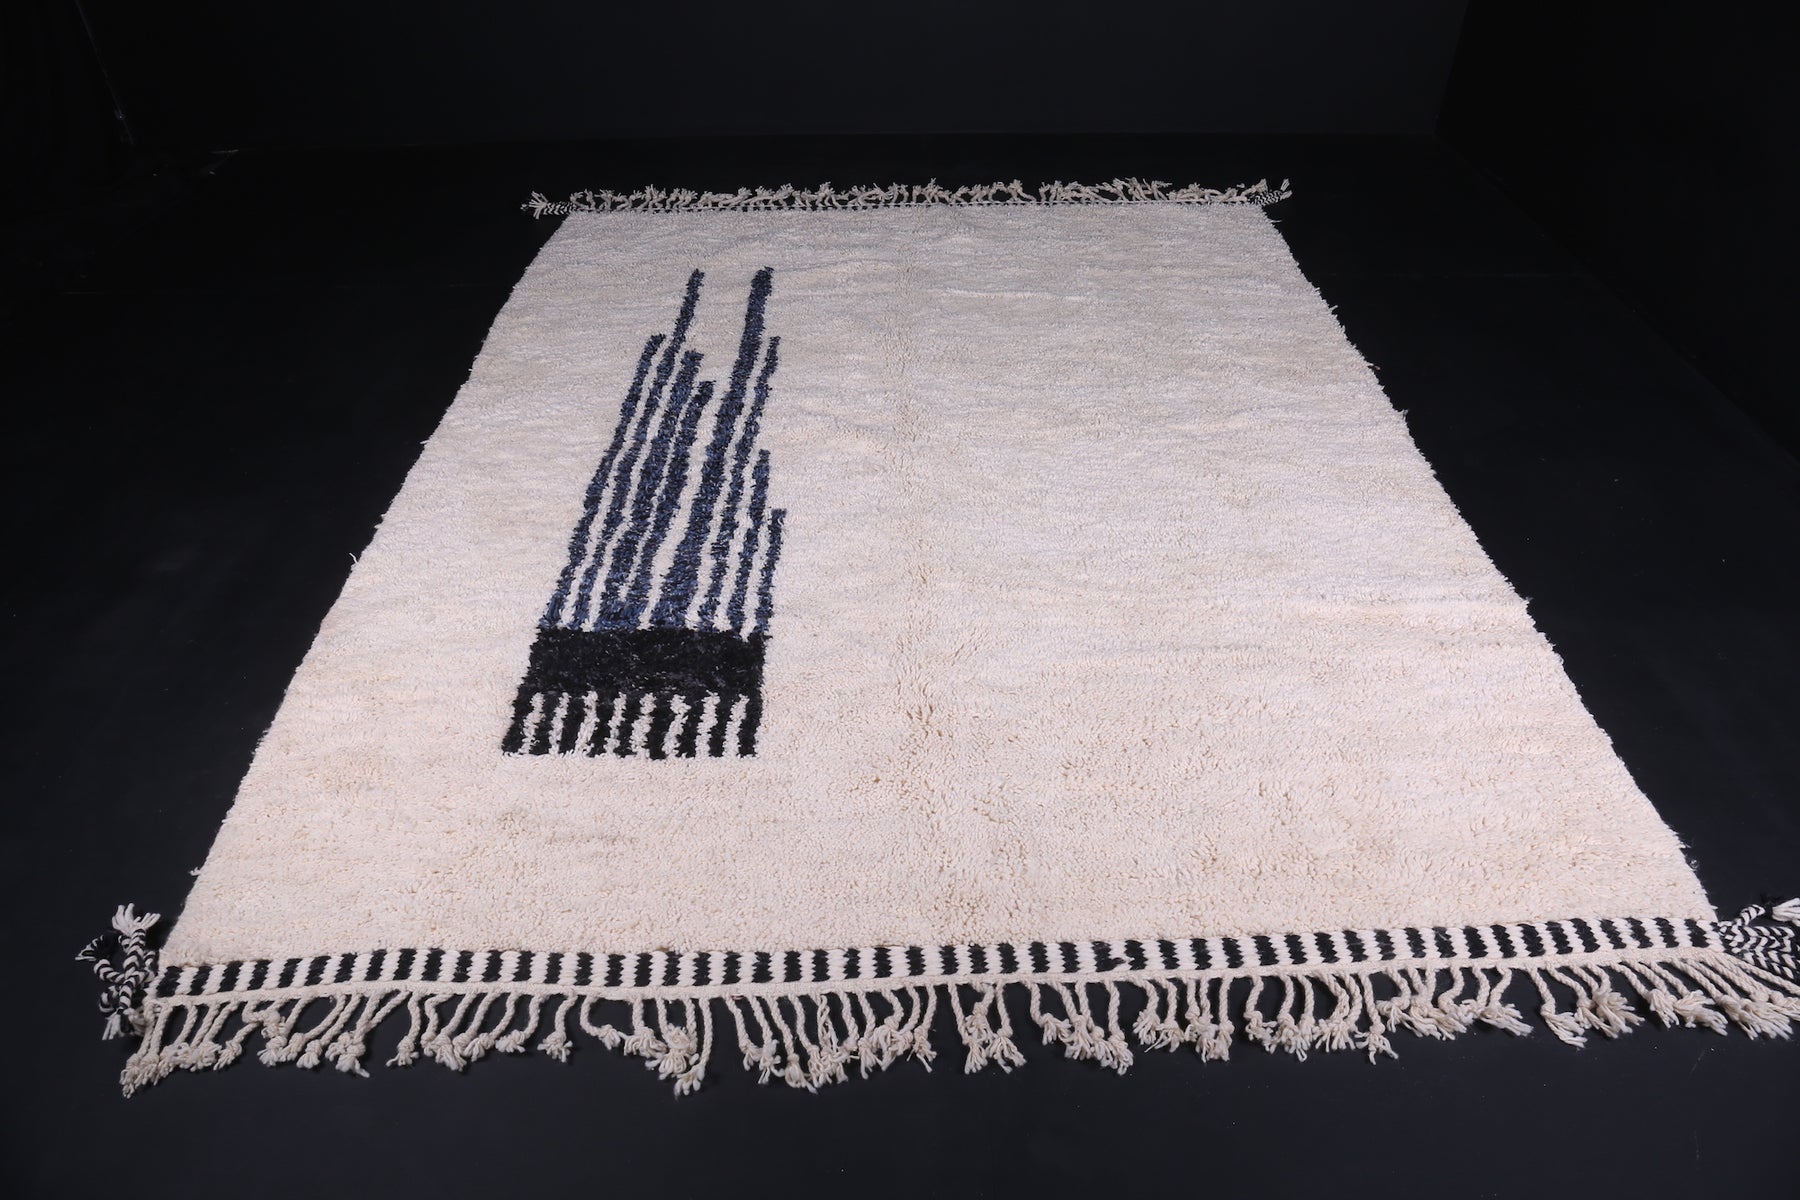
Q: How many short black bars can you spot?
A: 9